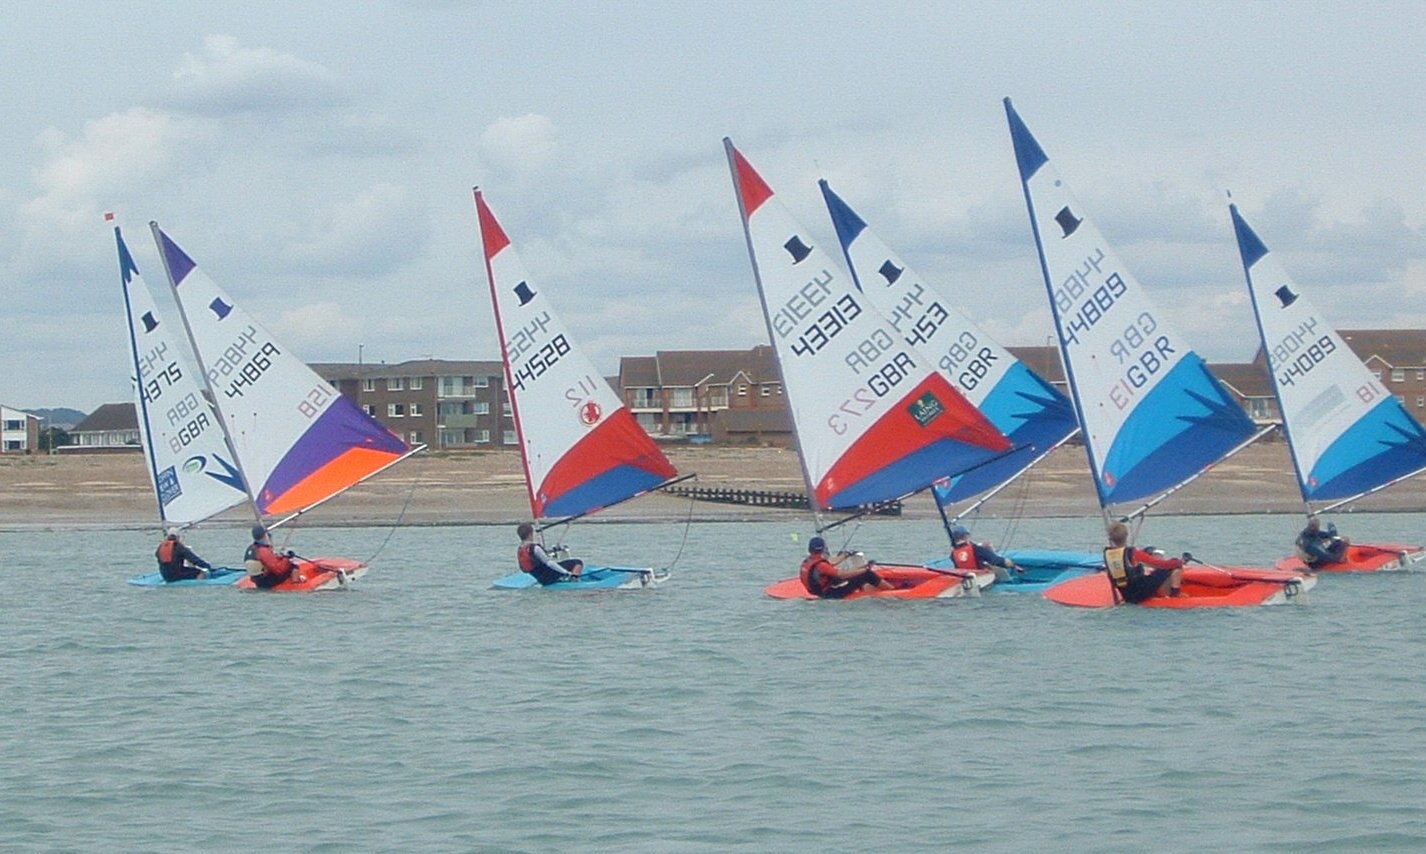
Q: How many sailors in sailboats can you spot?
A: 7